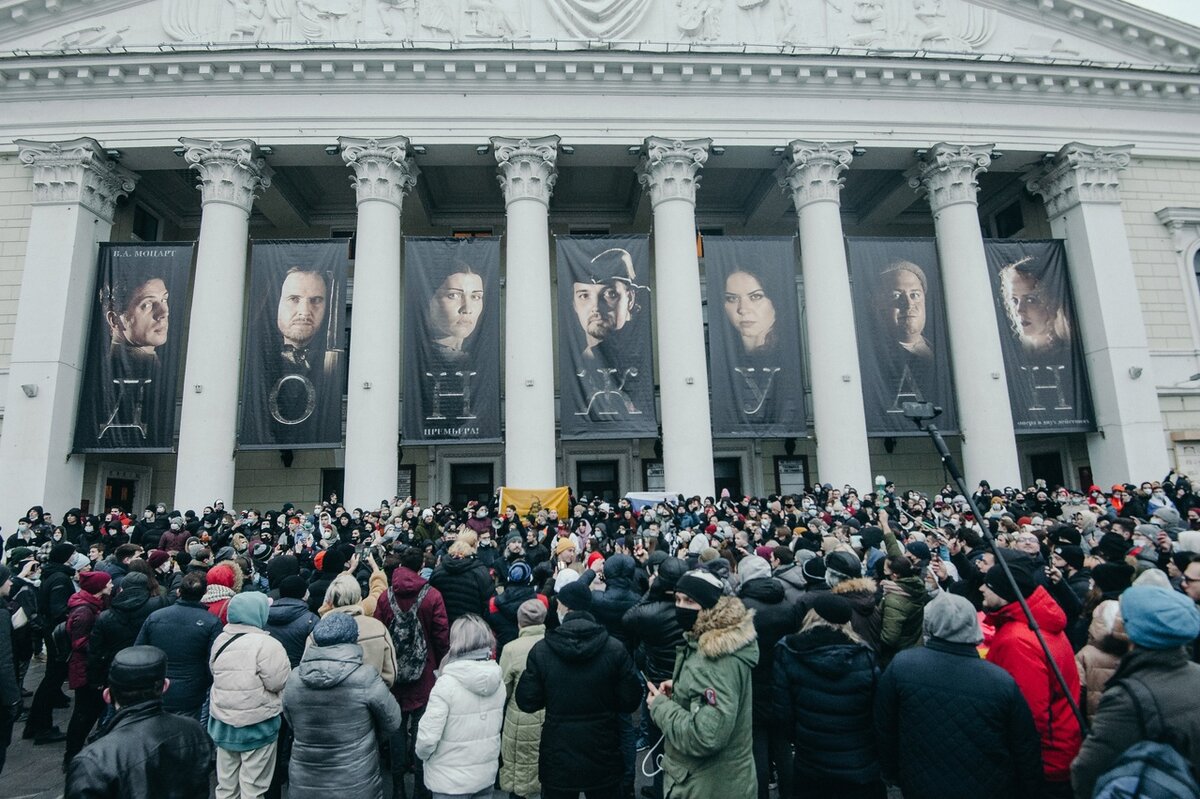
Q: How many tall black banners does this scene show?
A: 7